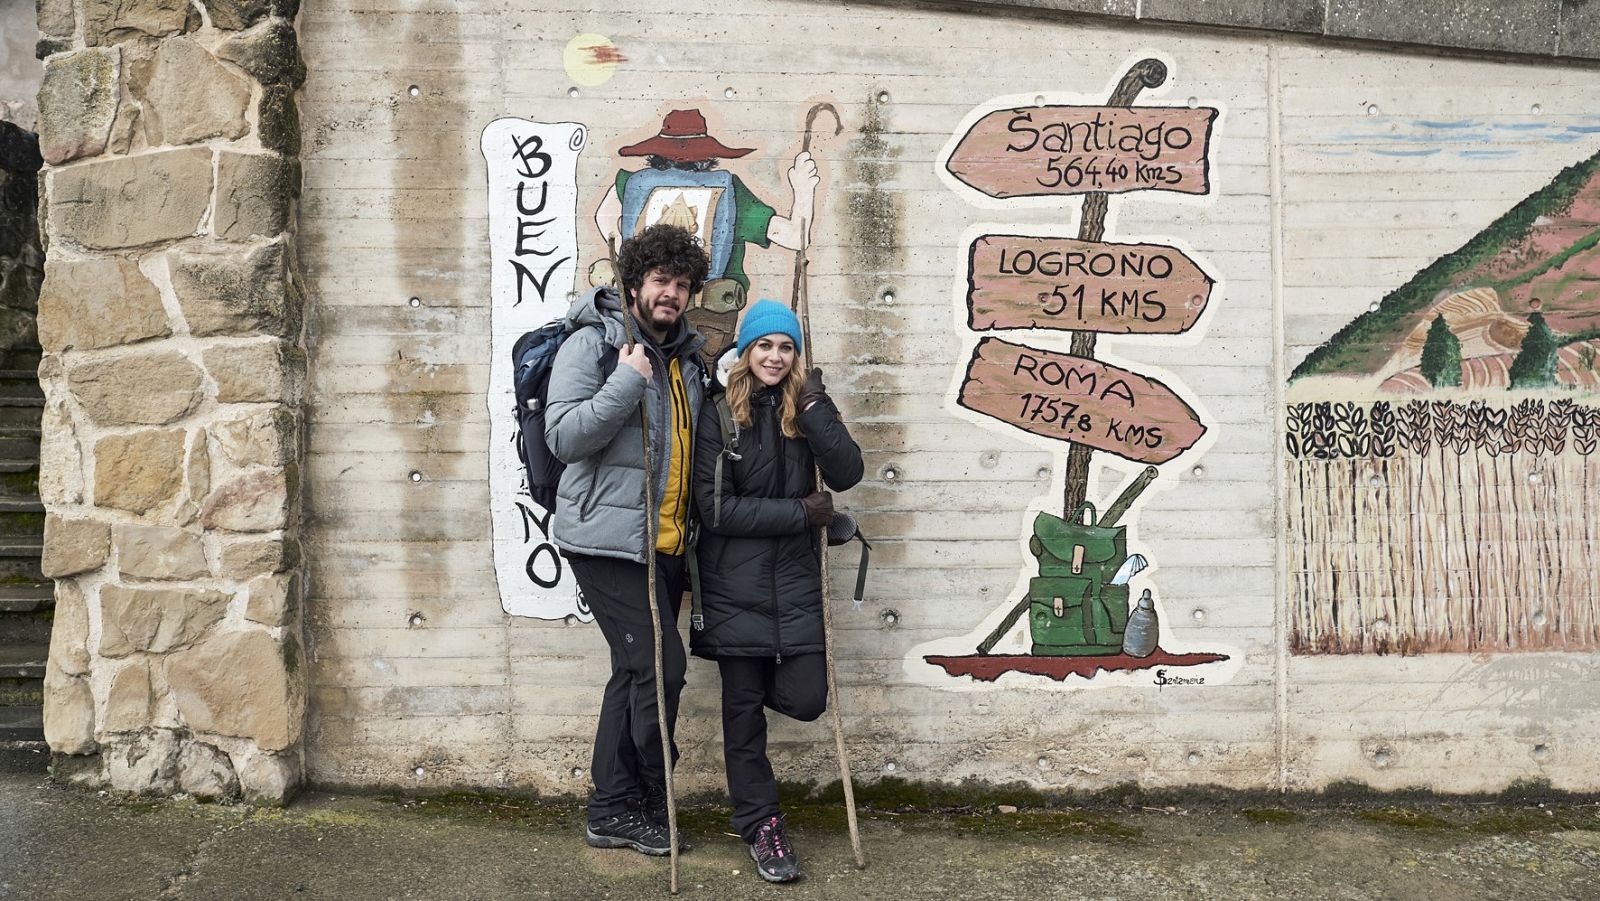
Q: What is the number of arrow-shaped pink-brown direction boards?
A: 3